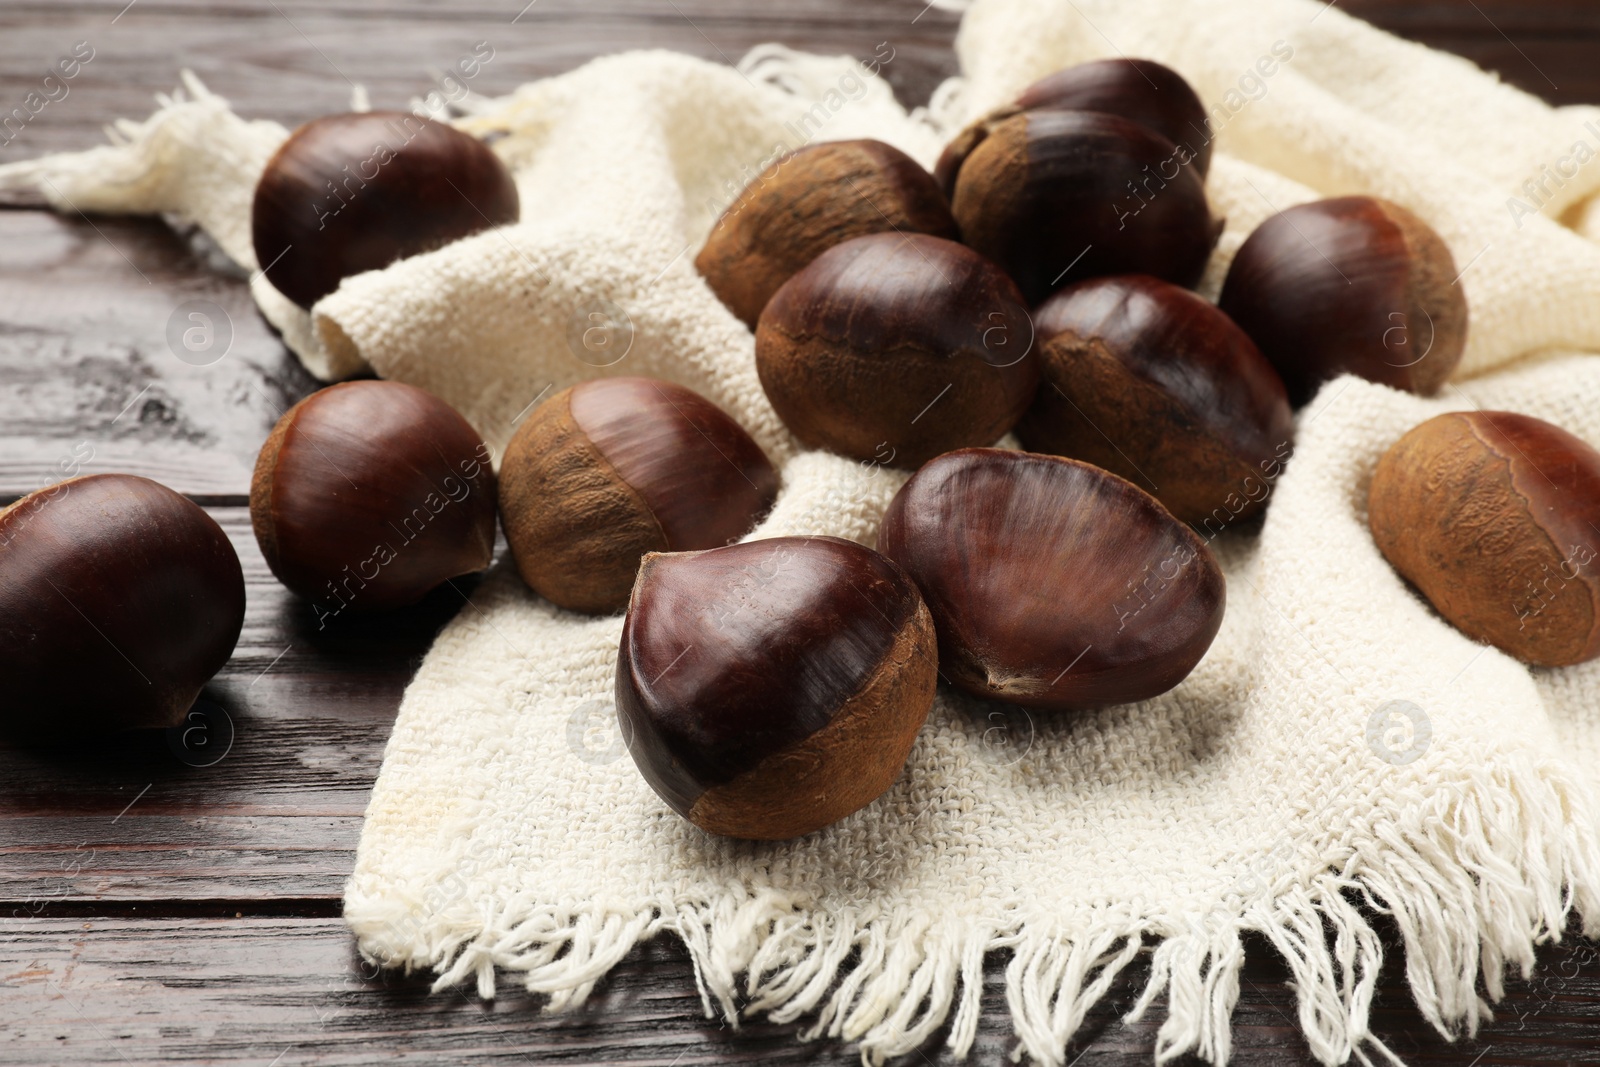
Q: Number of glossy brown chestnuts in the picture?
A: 13